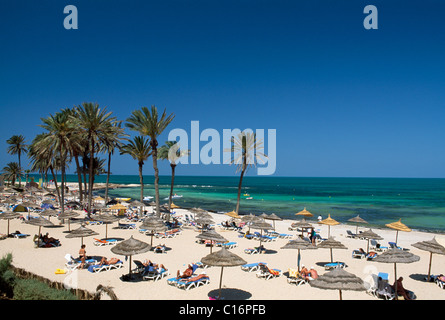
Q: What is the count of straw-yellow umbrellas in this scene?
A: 7